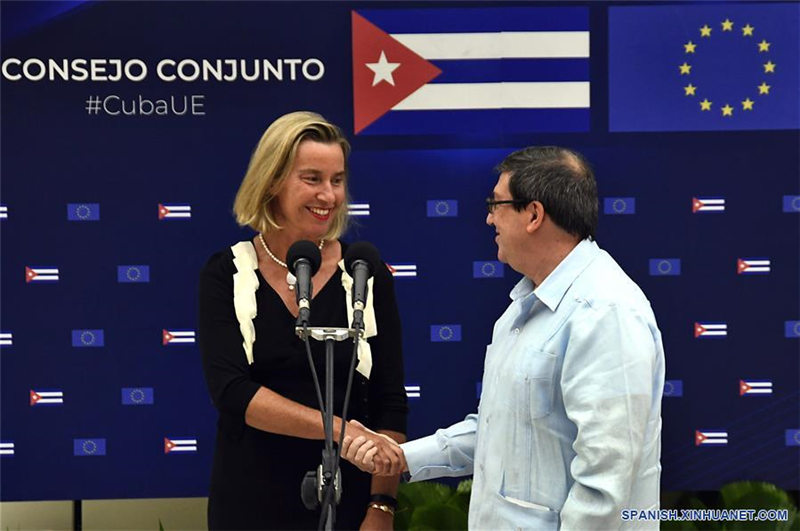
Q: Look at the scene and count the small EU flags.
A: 15